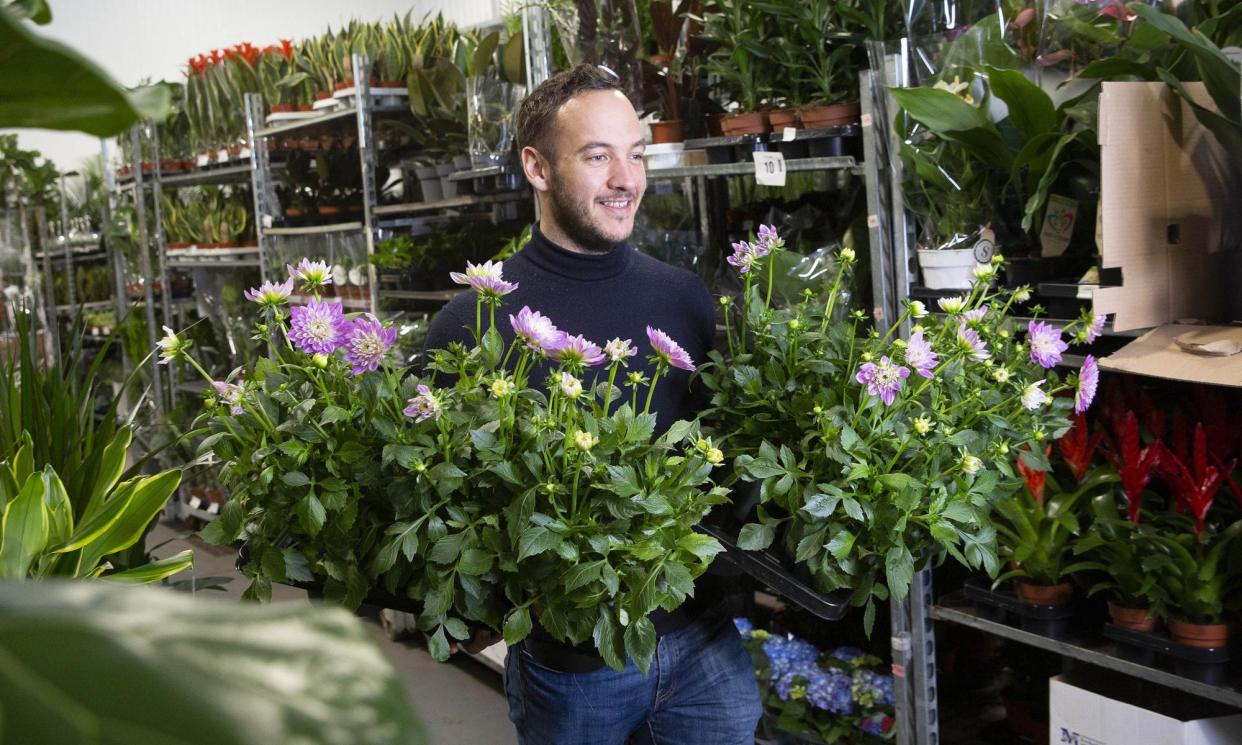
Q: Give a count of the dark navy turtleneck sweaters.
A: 1